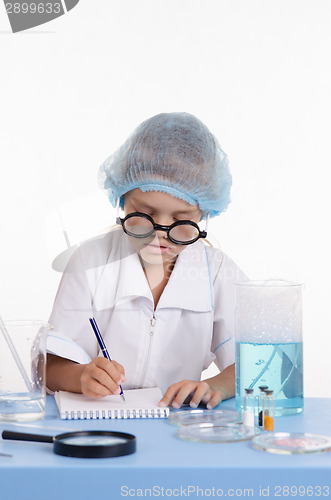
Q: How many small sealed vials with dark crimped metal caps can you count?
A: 3